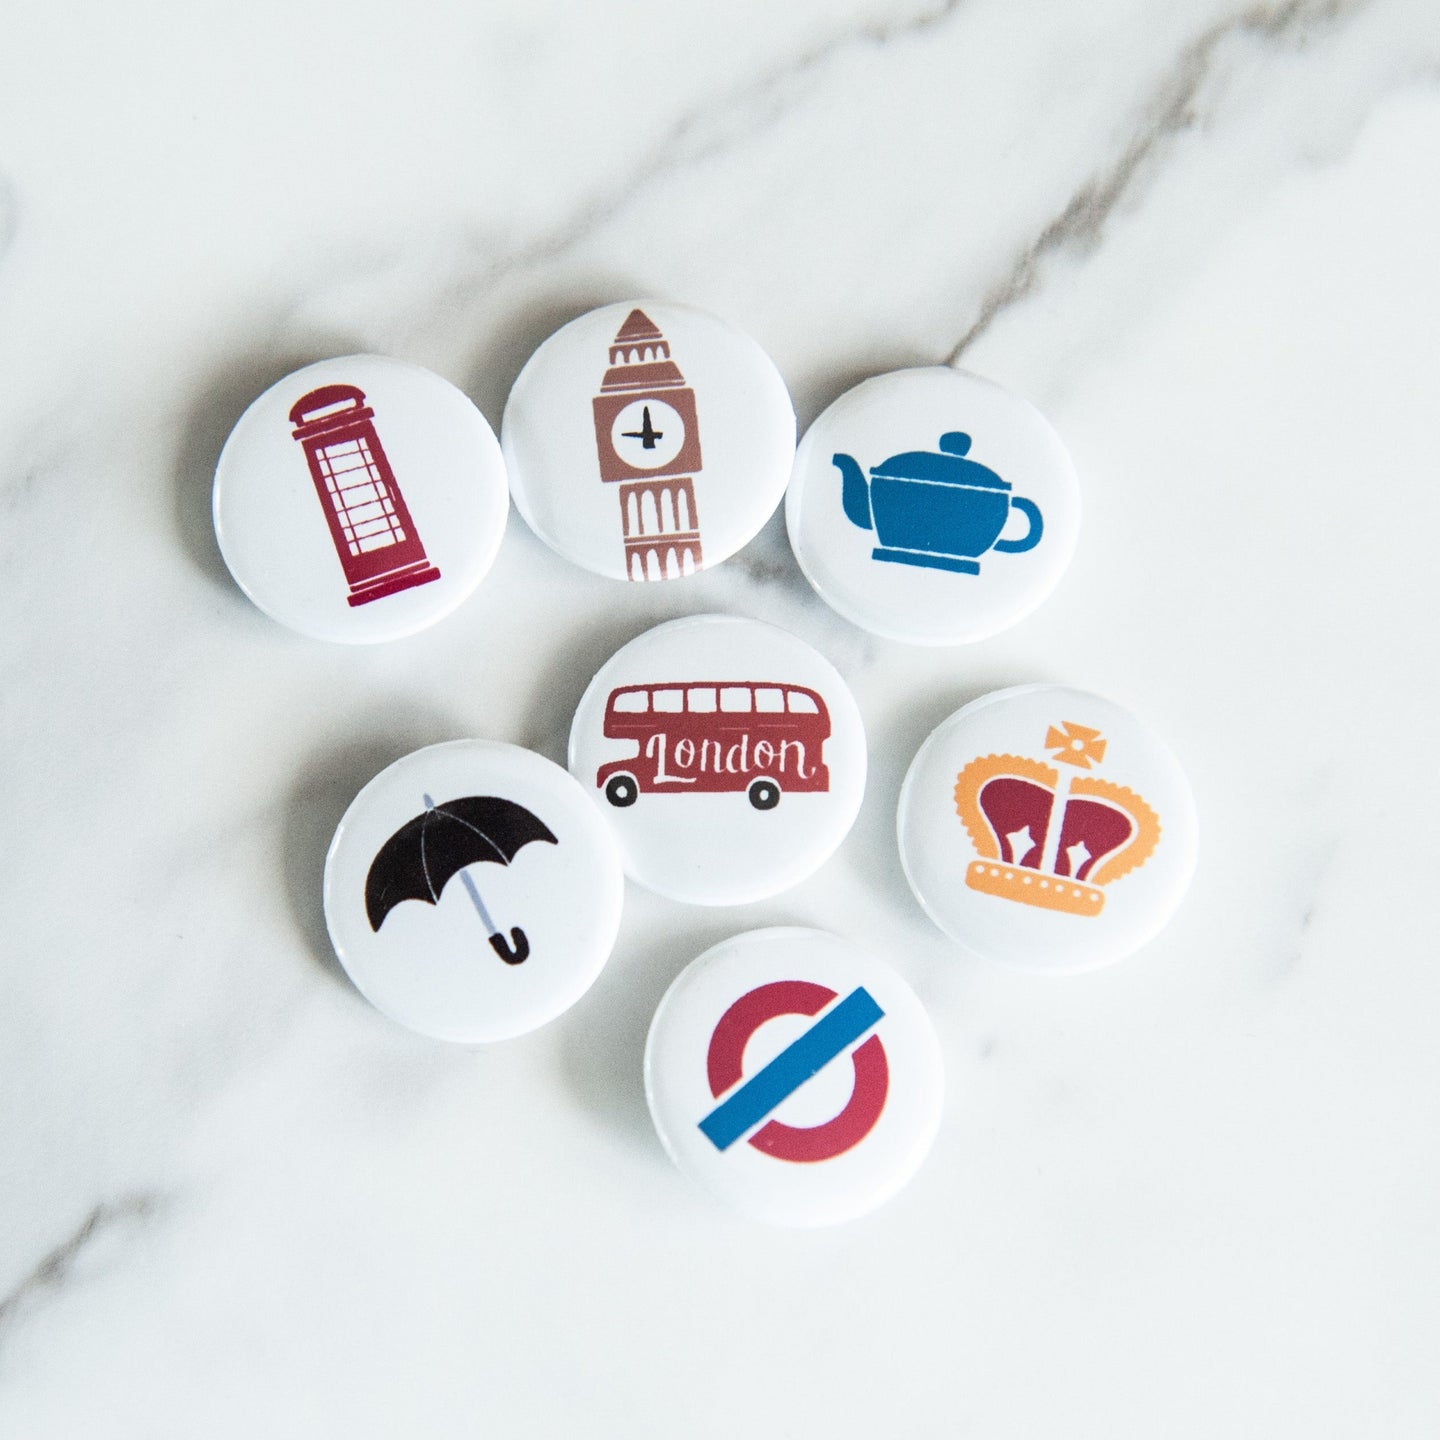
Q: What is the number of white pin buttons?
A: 7